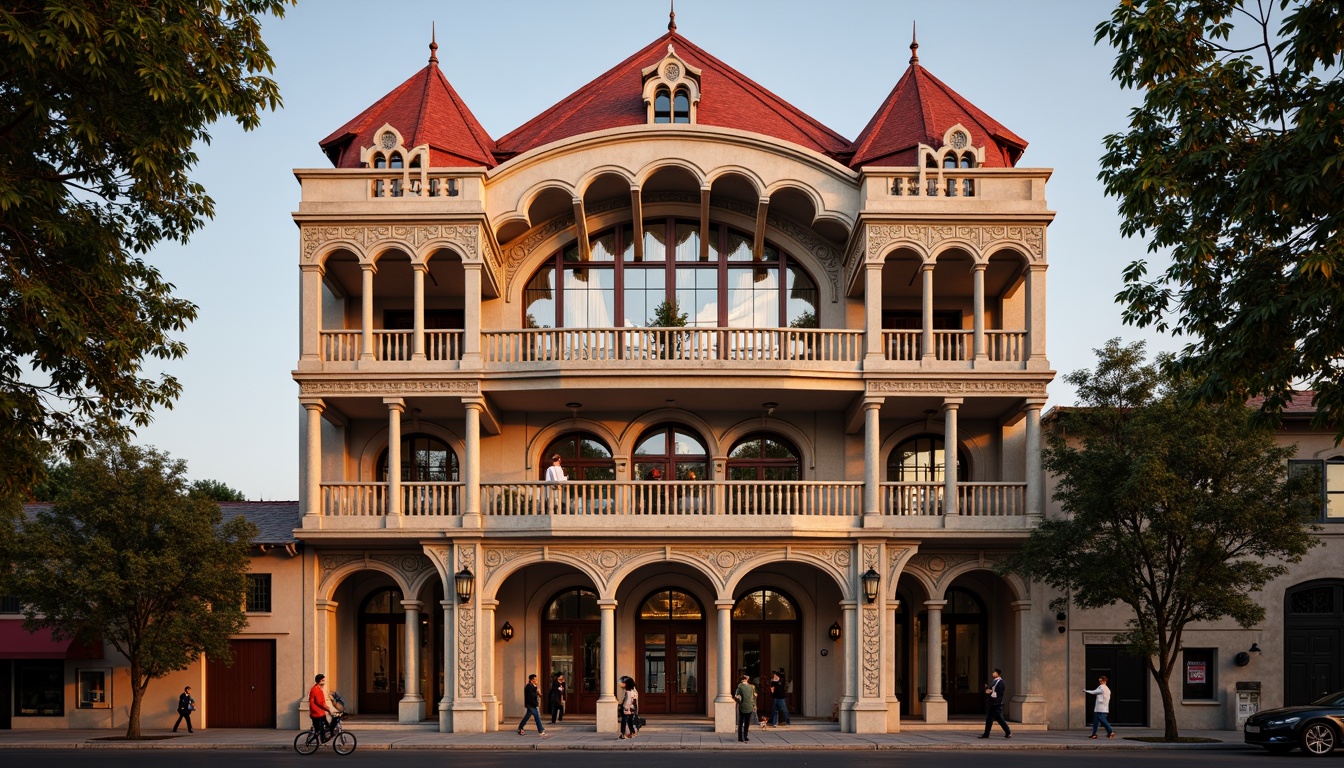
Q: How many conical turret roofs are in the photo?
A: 2